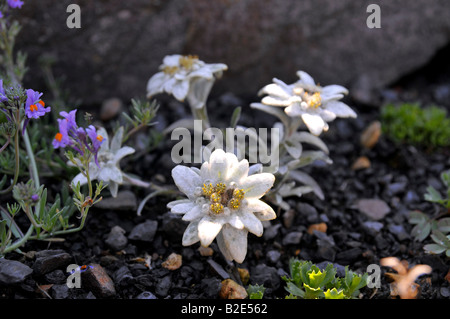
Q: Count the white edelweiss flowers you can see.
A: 4